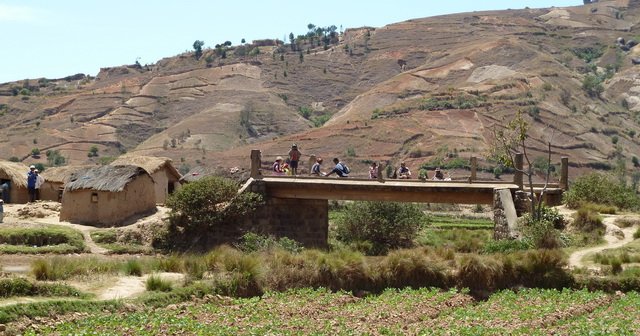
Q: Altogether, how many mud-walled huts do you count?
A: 4